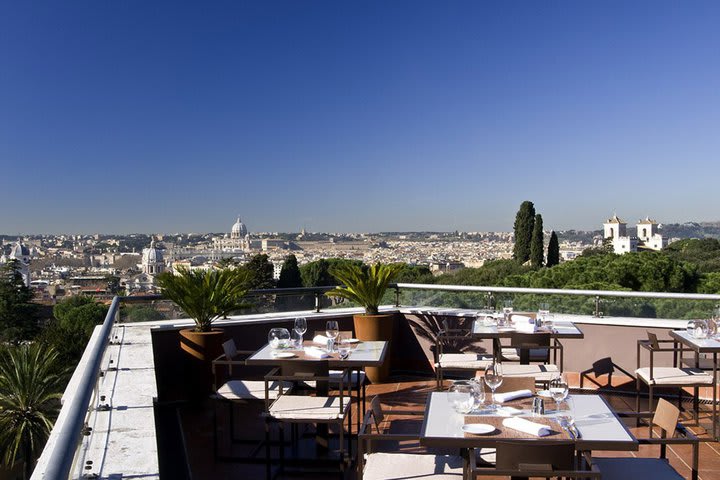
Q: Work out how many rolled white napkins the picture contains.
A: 6